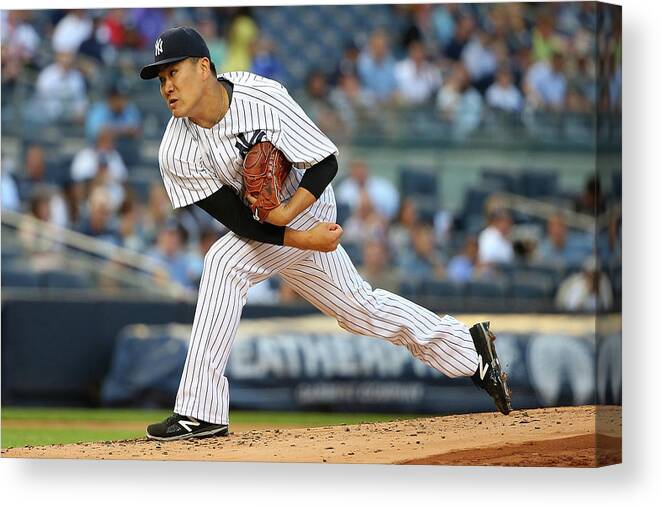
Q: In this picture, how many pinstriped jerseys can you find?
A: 1